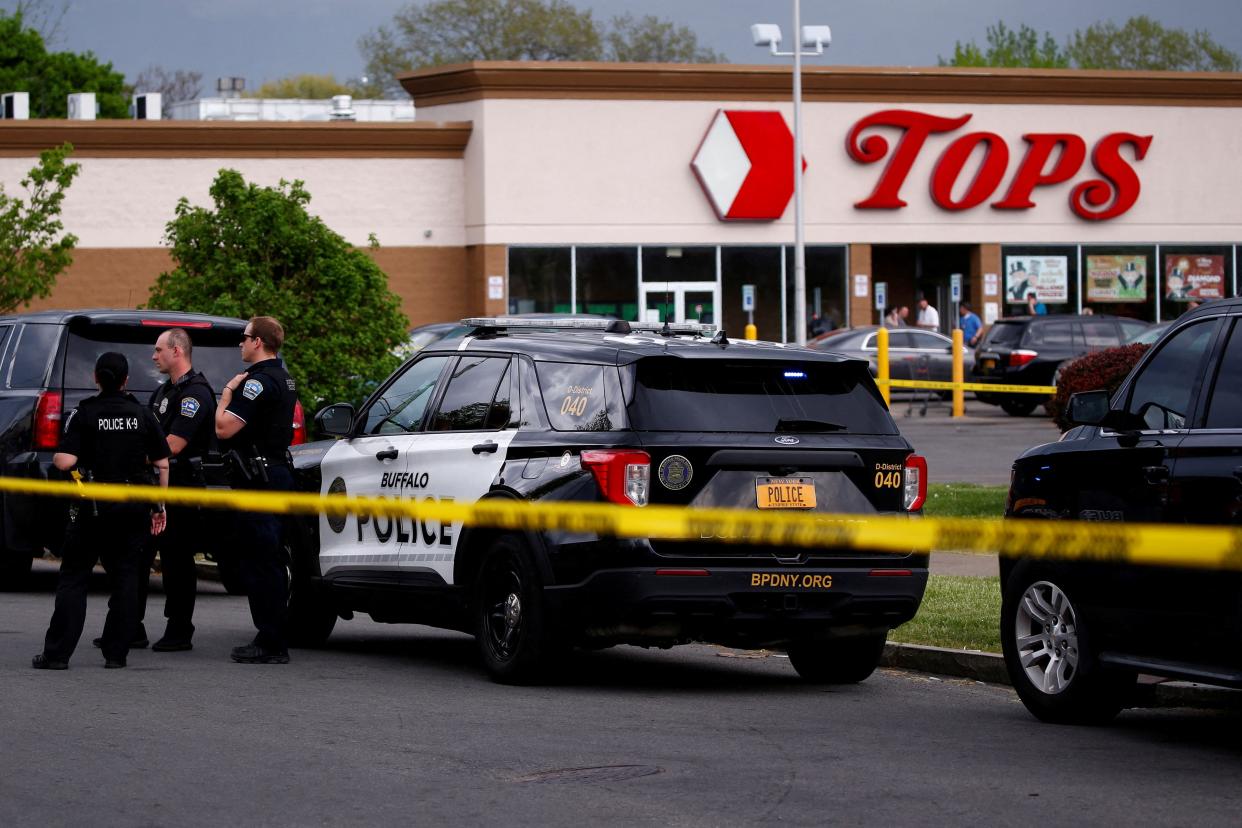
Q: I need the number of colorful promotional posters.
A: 3